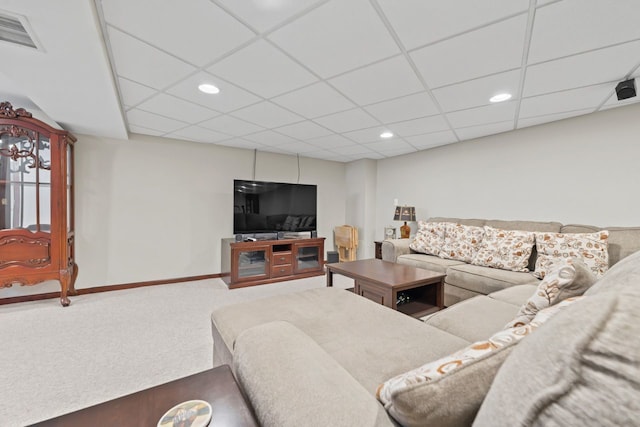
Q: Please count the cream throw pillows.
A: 6